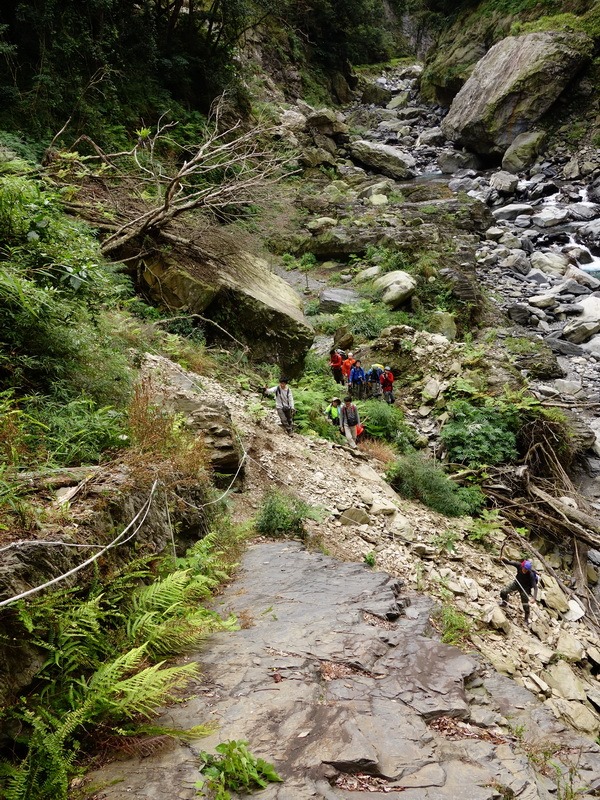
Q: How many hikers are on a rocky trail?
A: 9